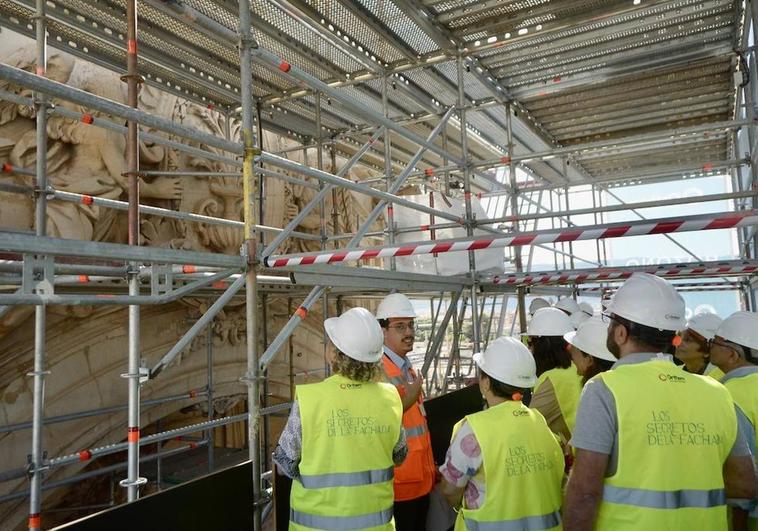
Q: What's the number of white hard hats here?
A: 12